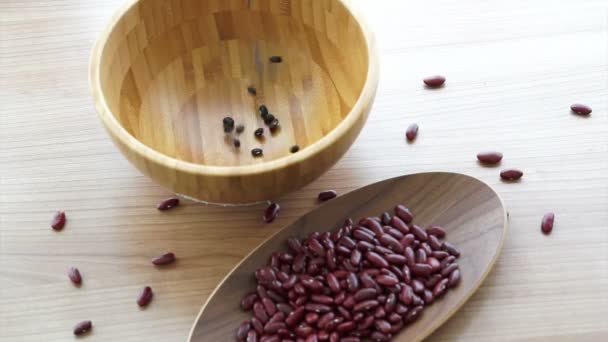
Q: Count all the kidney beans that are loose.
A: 14